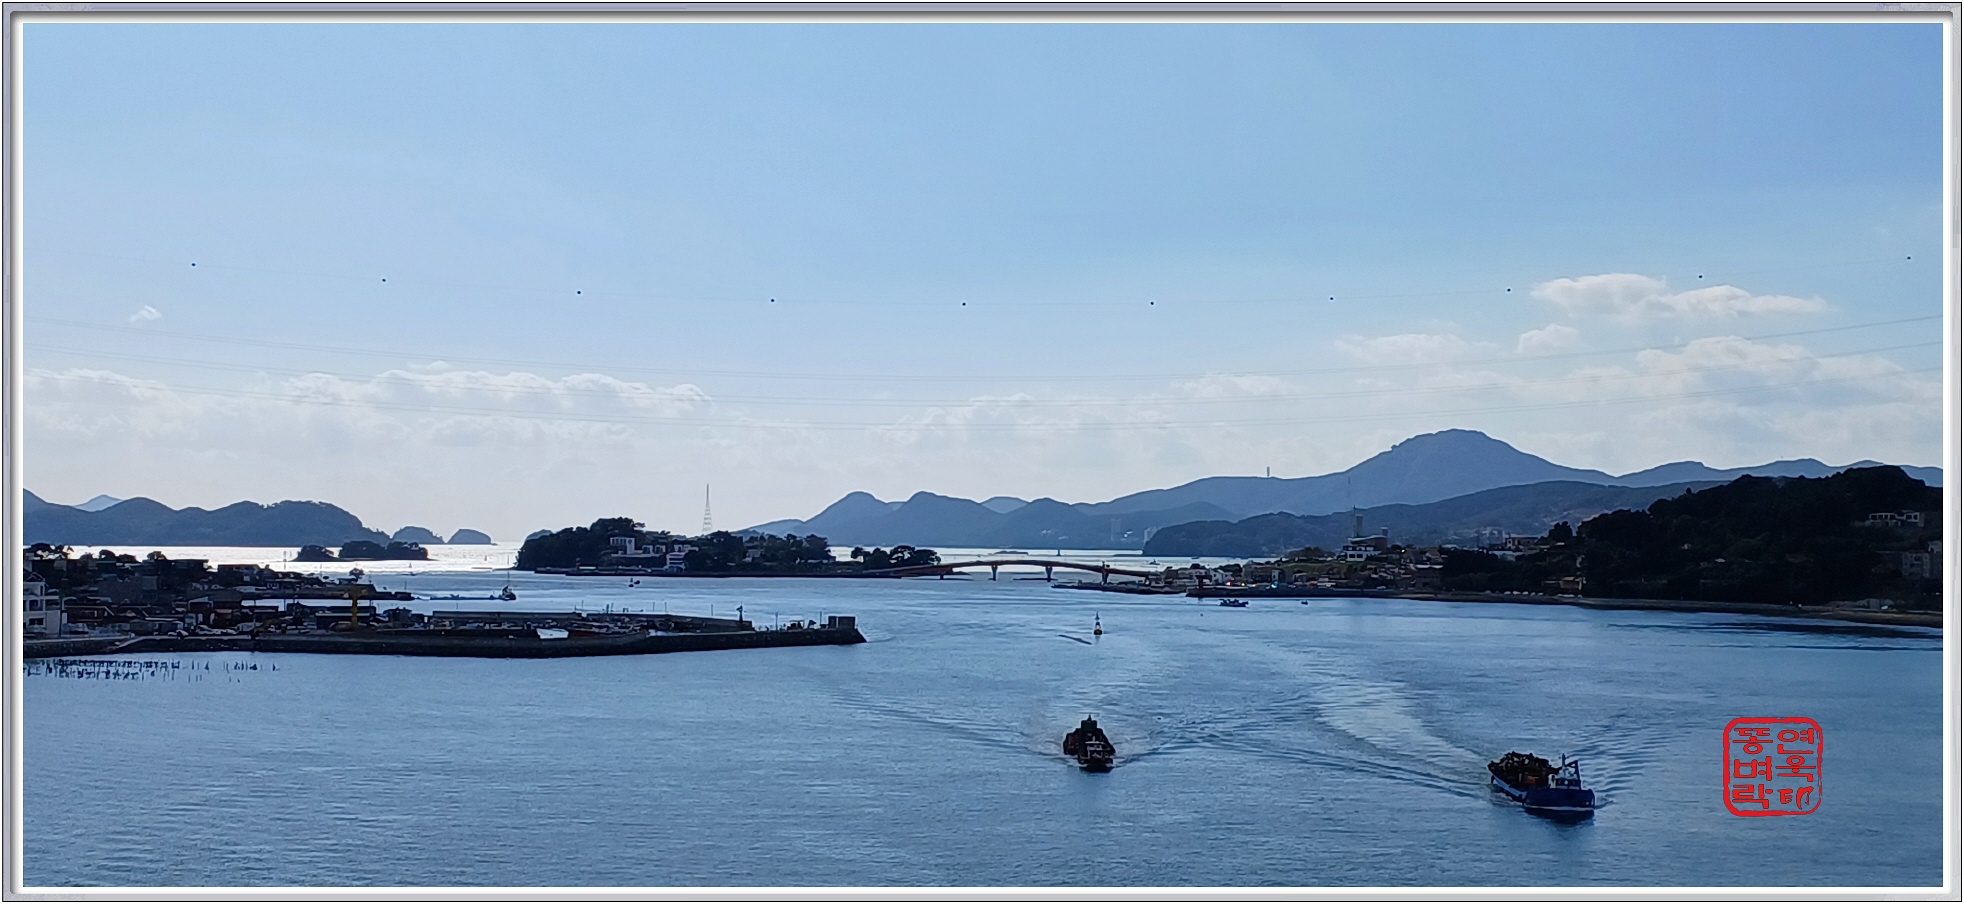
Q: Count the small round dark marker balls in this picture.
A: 10